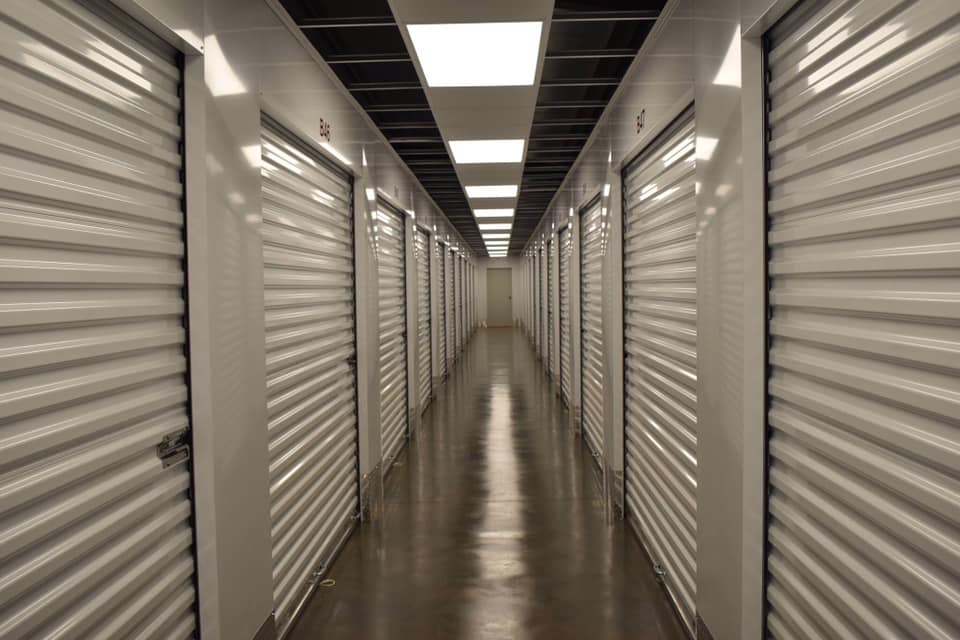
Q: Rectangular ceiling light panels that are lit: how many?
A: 10